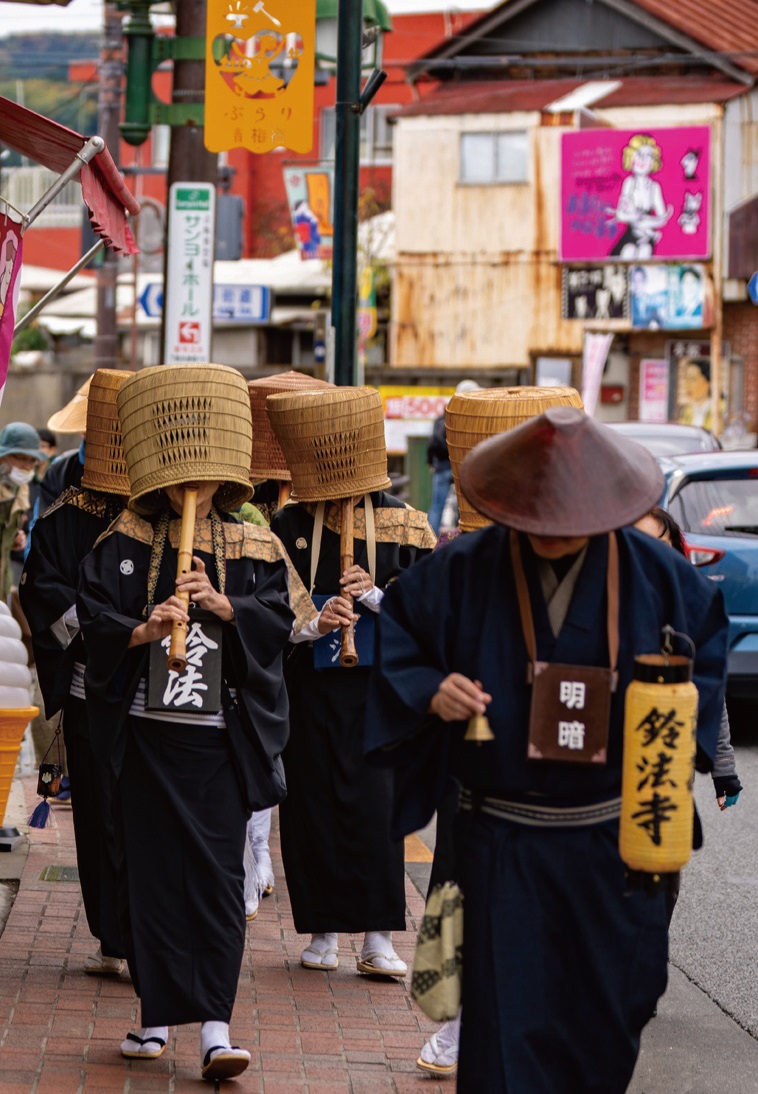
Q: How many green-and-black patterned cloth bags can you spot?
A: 1